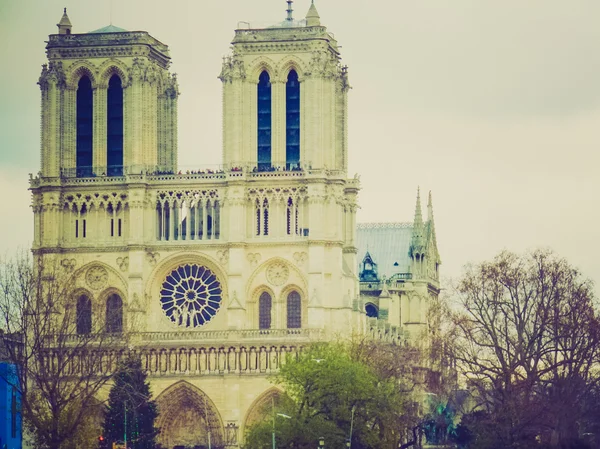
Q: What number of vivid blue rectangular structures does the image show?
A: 1